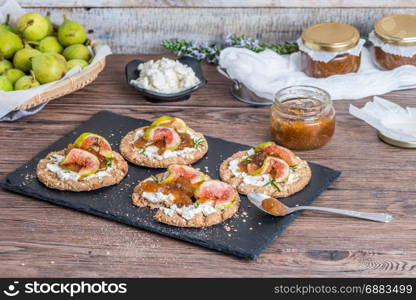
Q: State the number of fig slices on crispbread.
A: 8